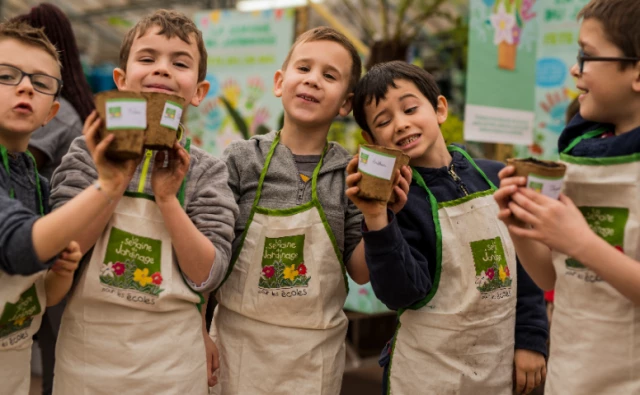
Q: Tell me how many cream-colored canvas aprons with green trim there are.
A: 5